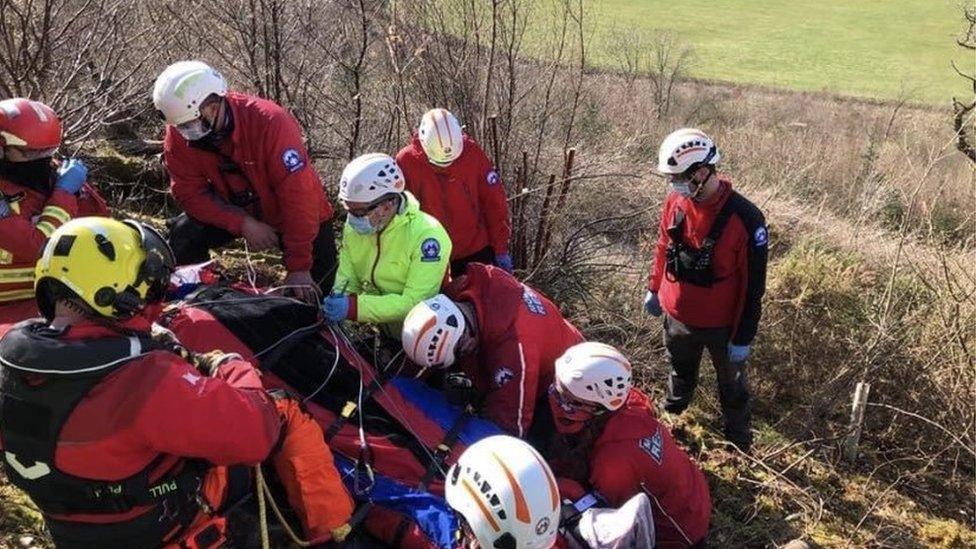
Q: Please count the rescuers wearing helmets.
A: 9